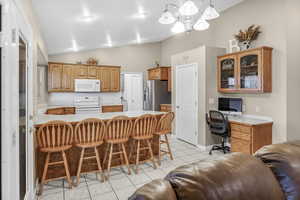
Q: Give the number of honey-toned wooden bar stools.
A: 5